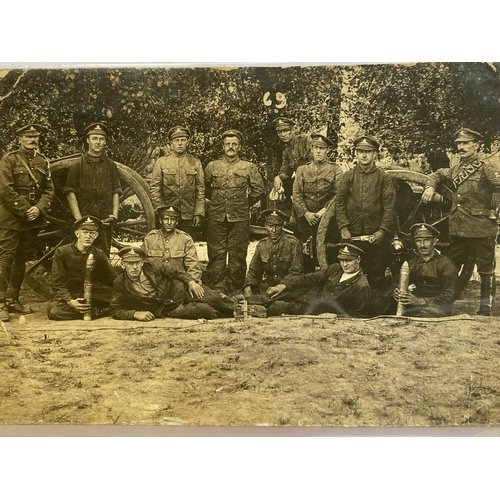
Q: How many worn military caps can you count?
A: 14